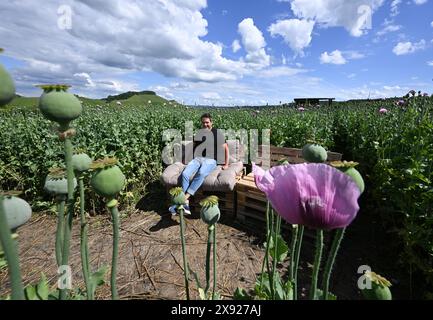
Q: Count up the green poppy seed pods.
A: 11